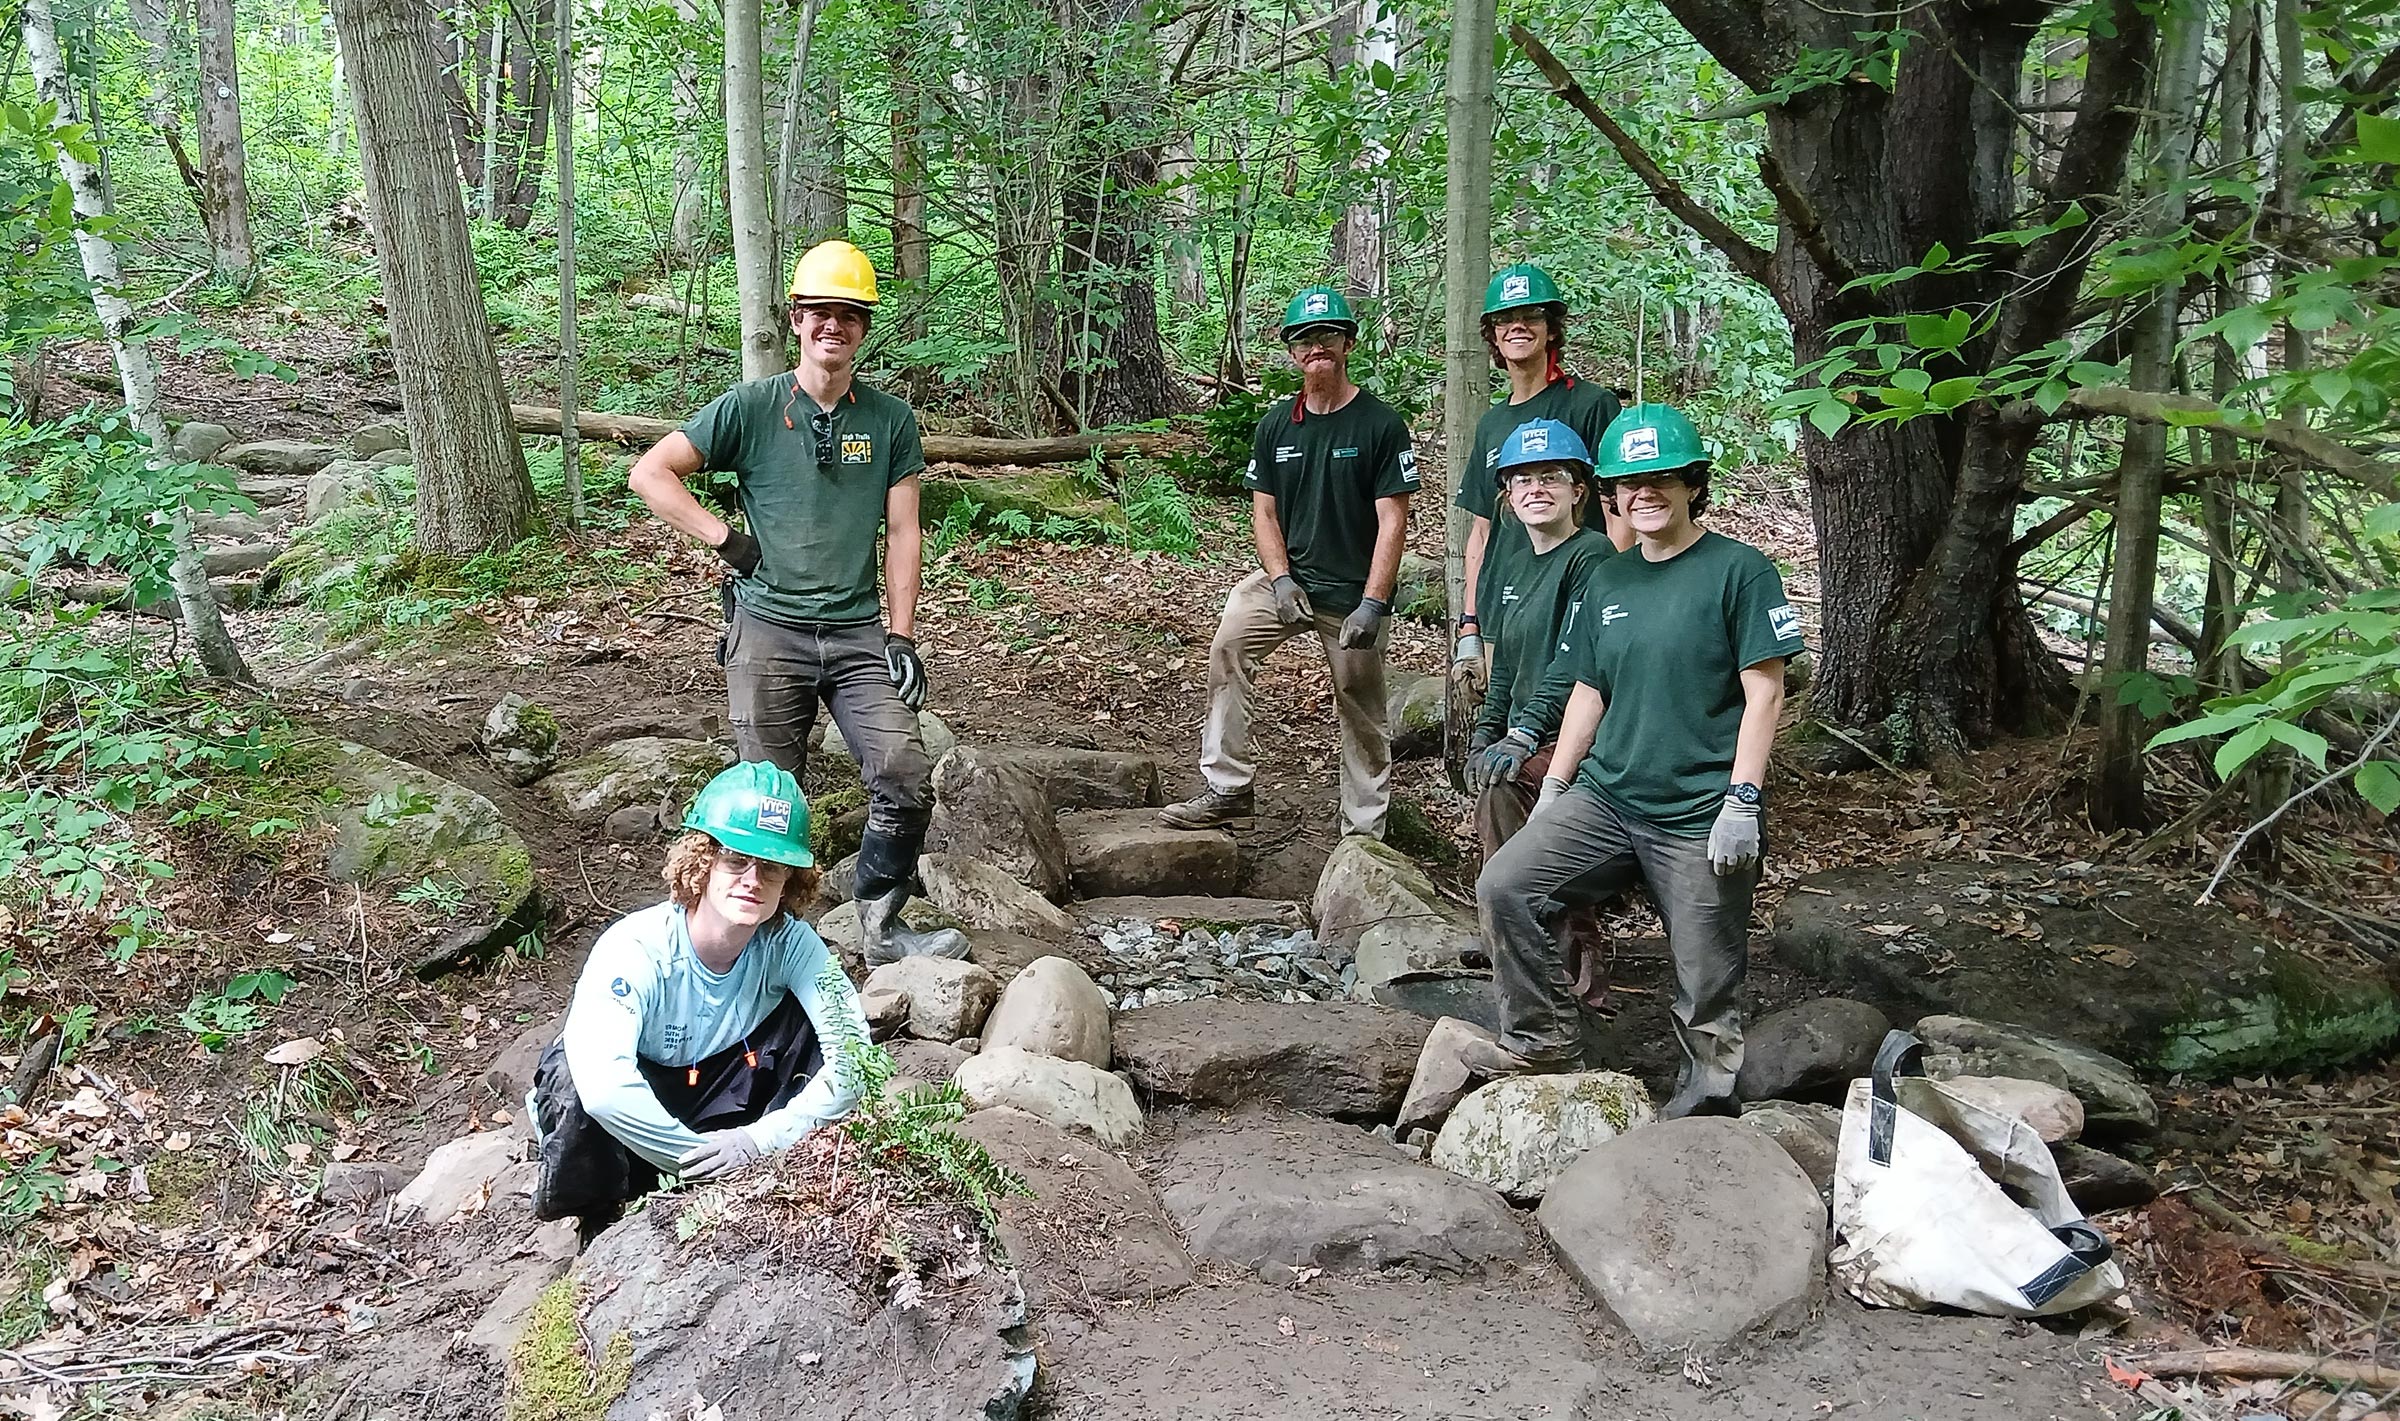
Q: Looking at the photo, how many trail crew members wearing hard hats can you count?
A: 6